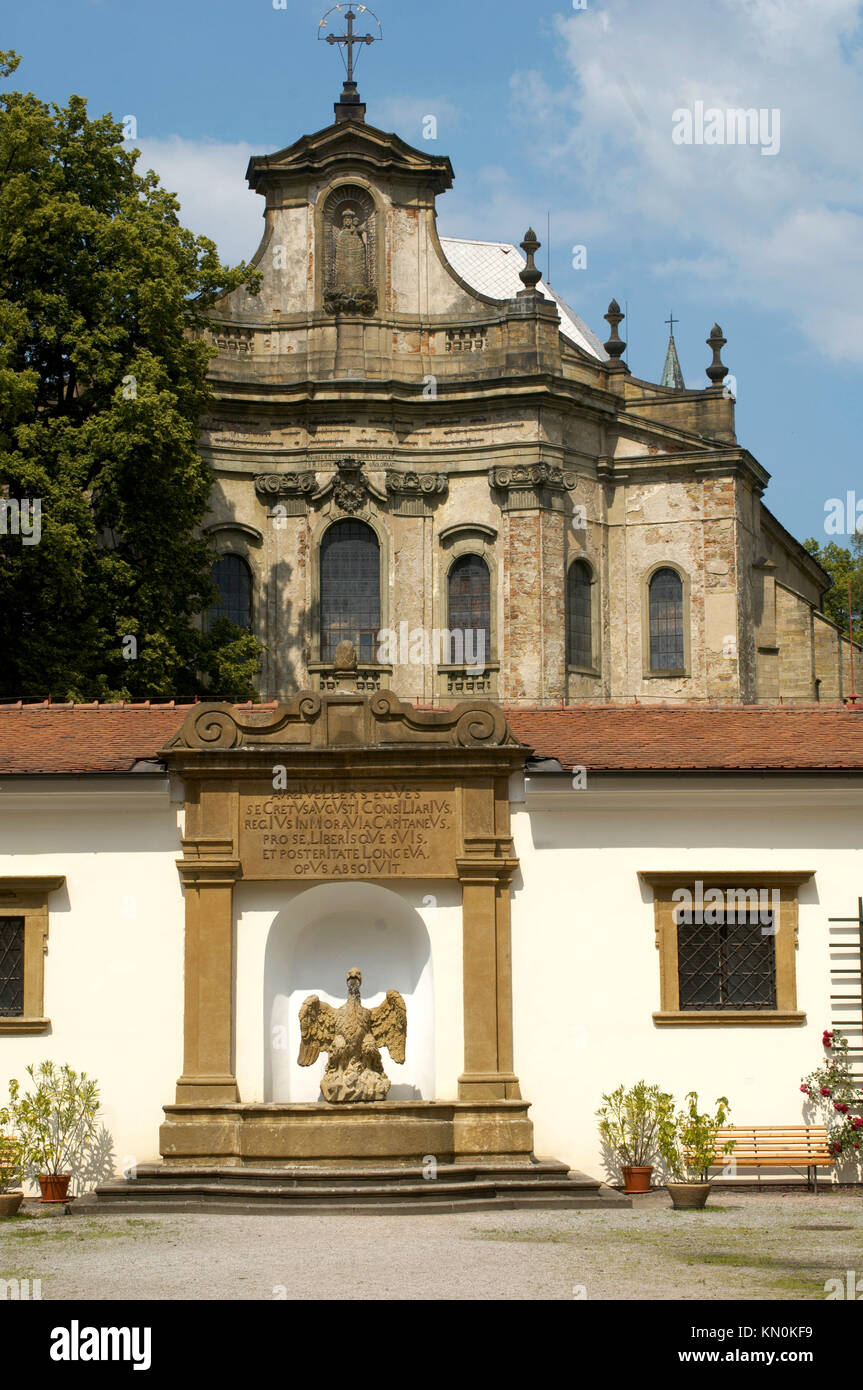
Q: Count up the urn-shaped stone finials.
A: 3